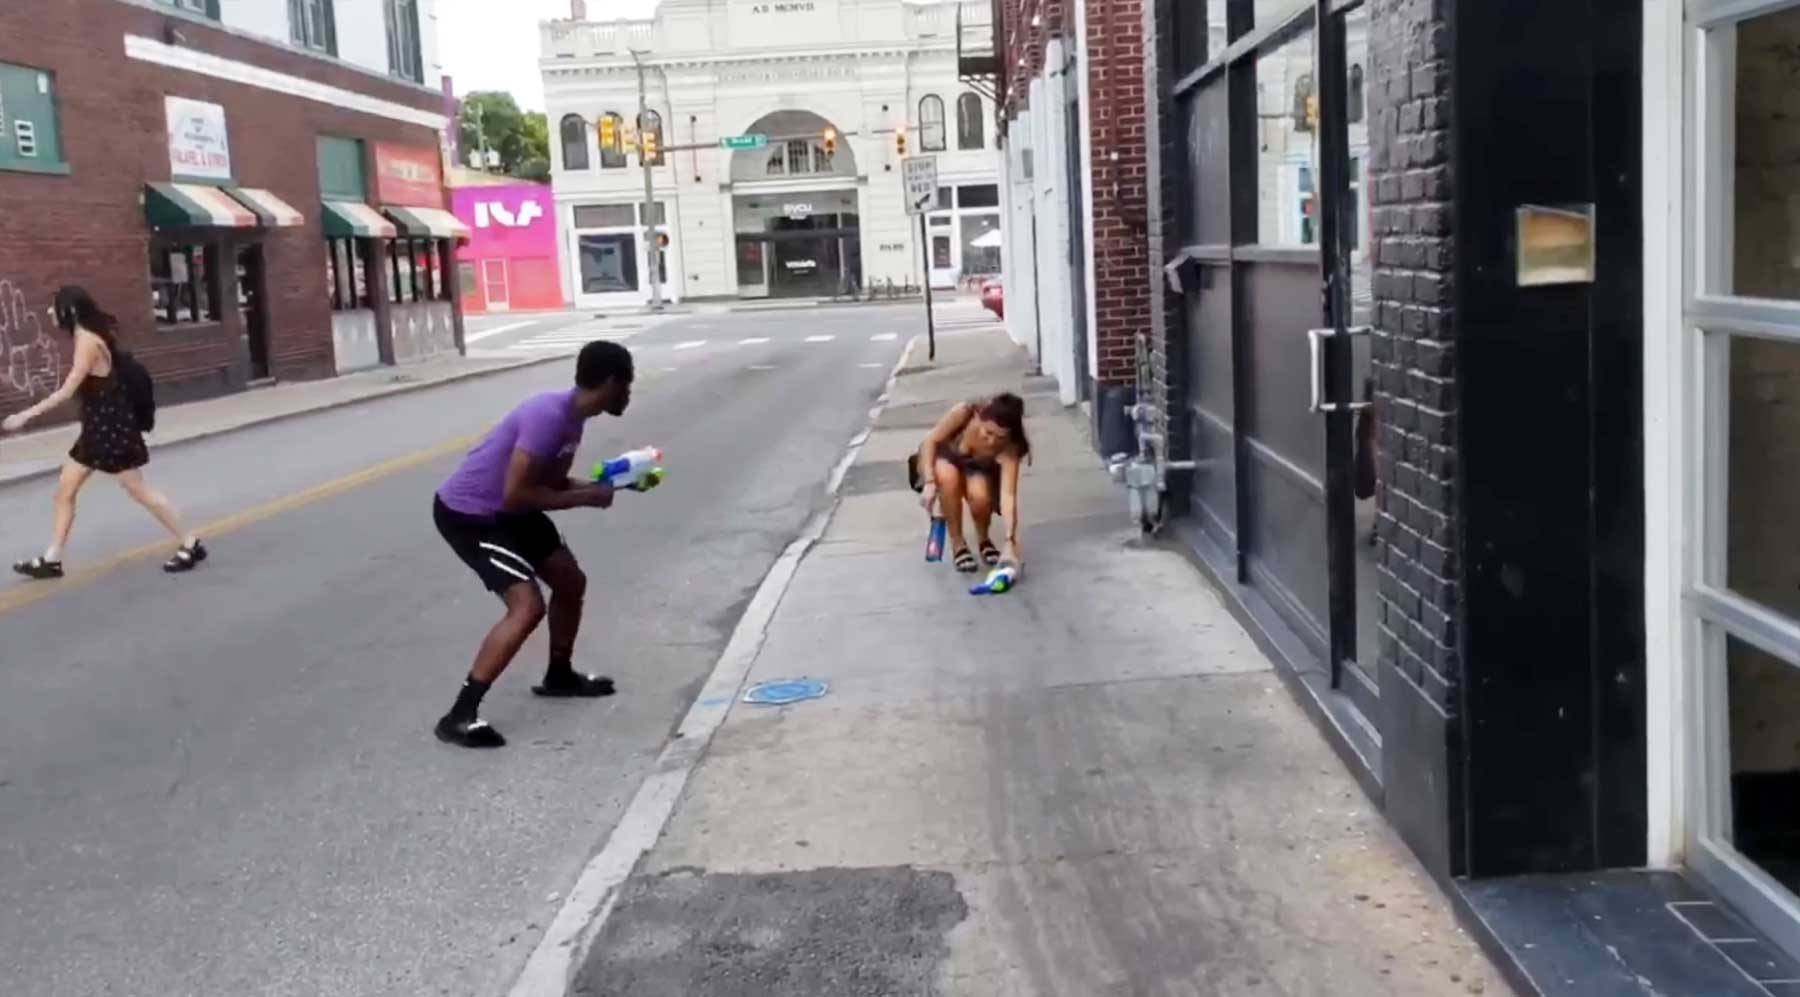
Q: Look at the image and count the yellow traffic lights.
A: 5